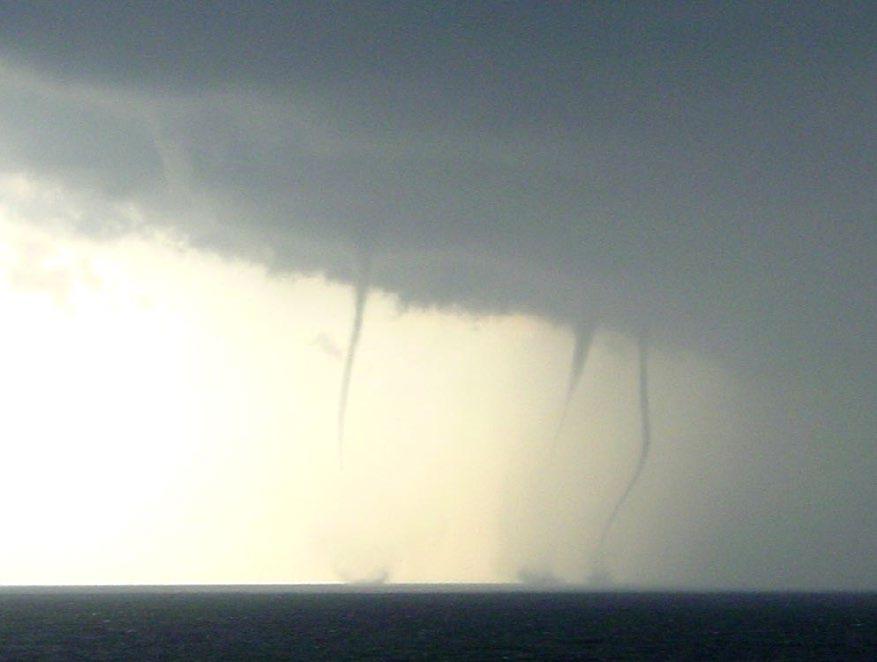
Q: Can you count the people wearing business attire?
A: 0